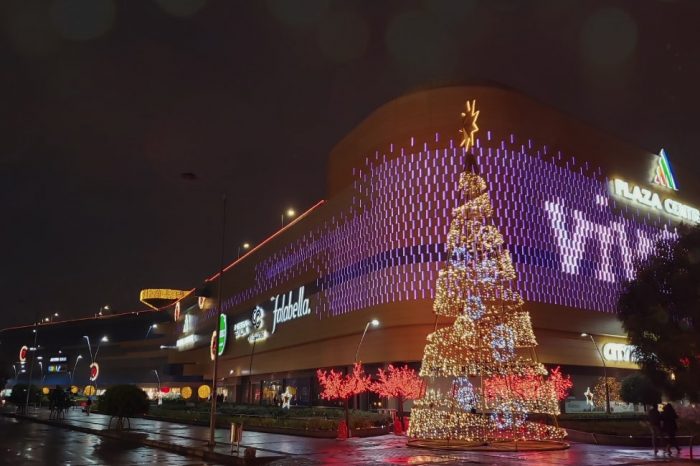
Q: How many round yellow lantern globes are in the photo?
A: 5